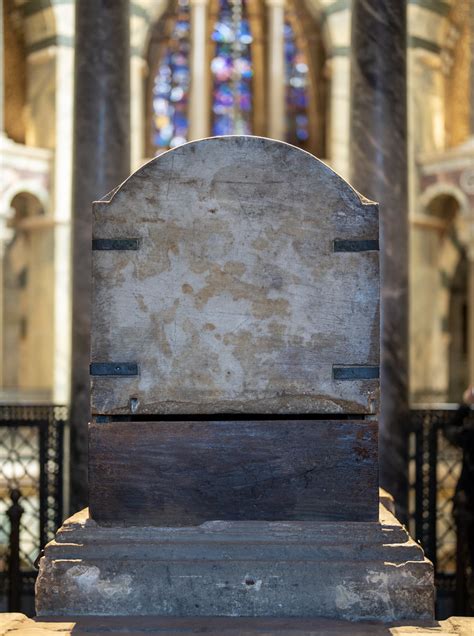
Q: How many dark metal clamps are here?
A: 4